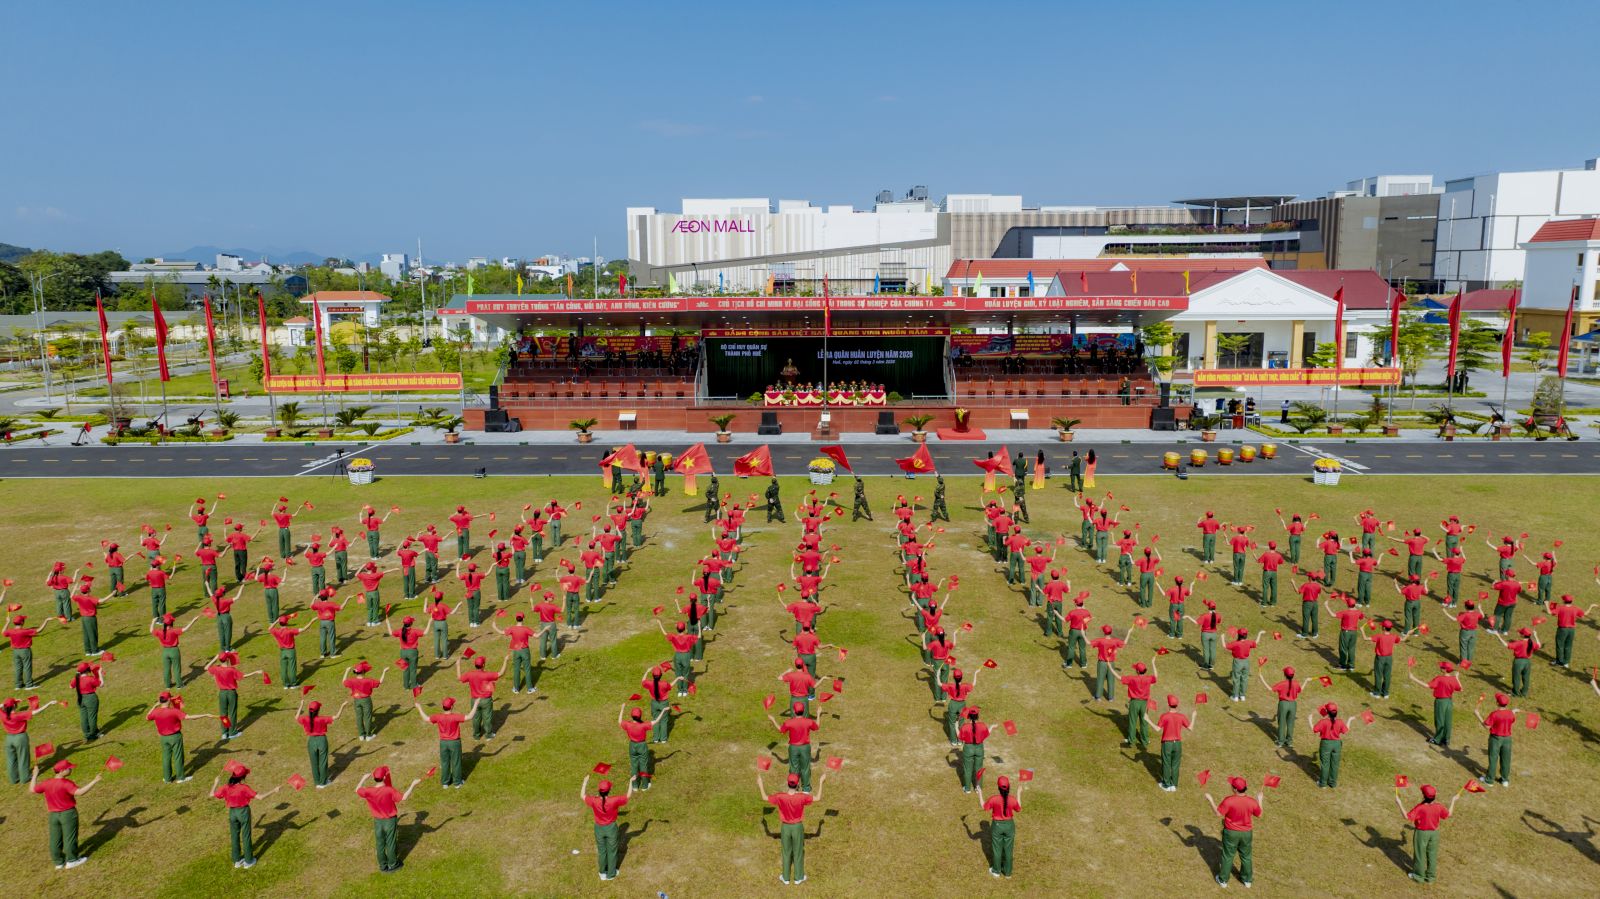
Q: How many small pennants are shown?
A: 14